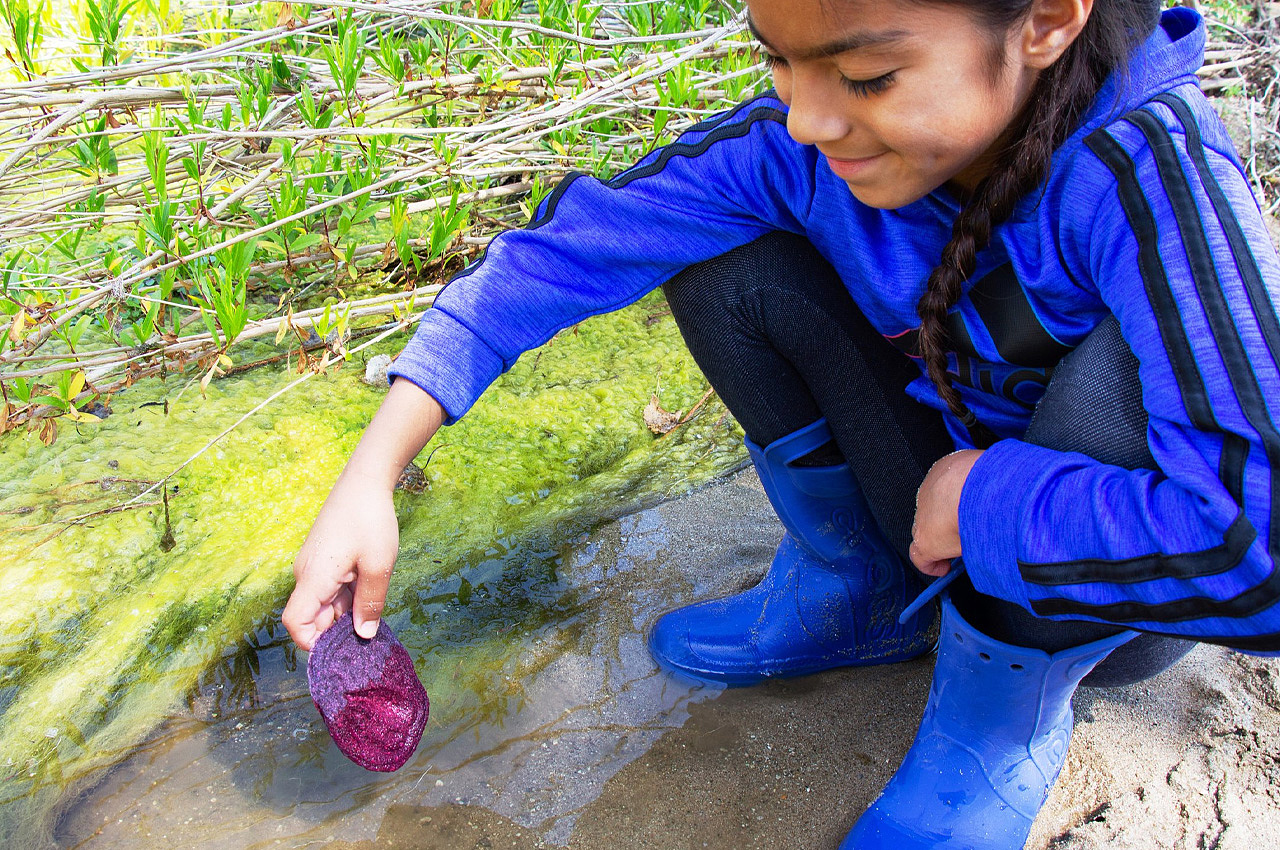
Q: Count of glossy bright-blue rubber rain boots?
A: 2